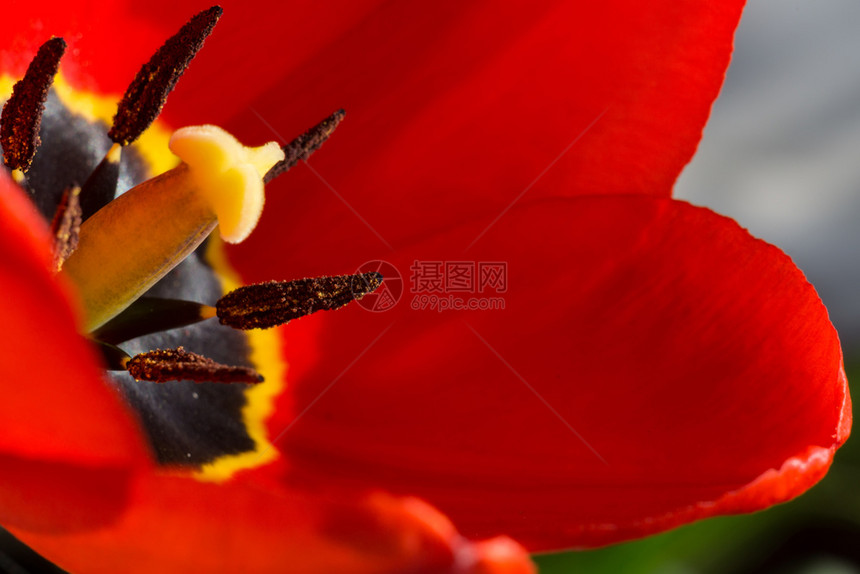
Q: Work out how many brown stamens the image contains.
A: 6